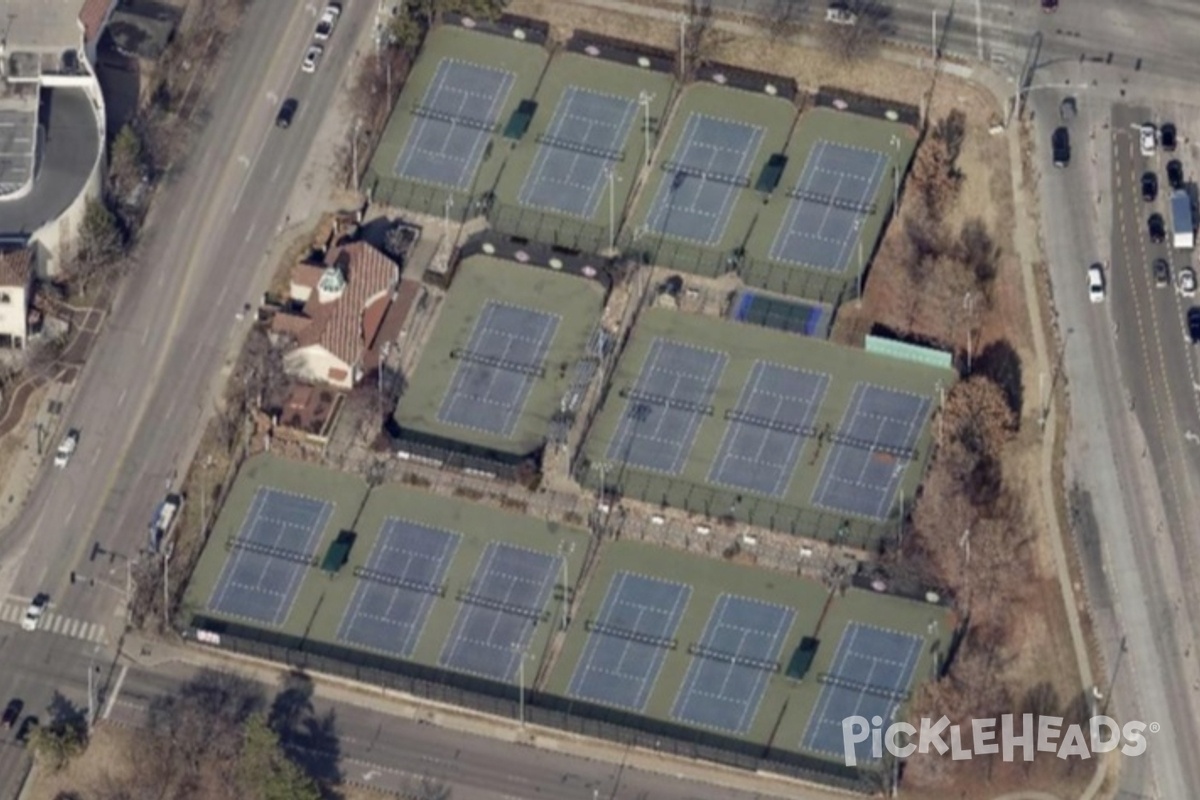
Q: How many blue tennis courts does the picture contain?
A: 14